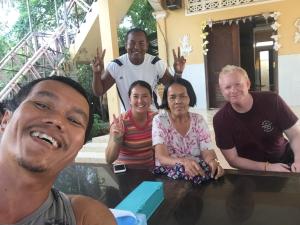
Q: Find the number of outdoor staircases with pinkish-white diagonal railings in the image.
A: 1